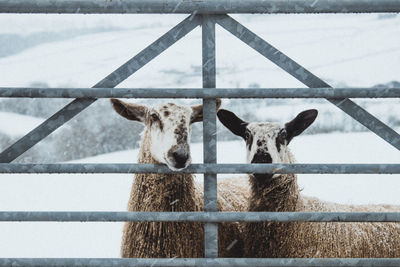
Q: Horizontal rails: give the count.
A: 5